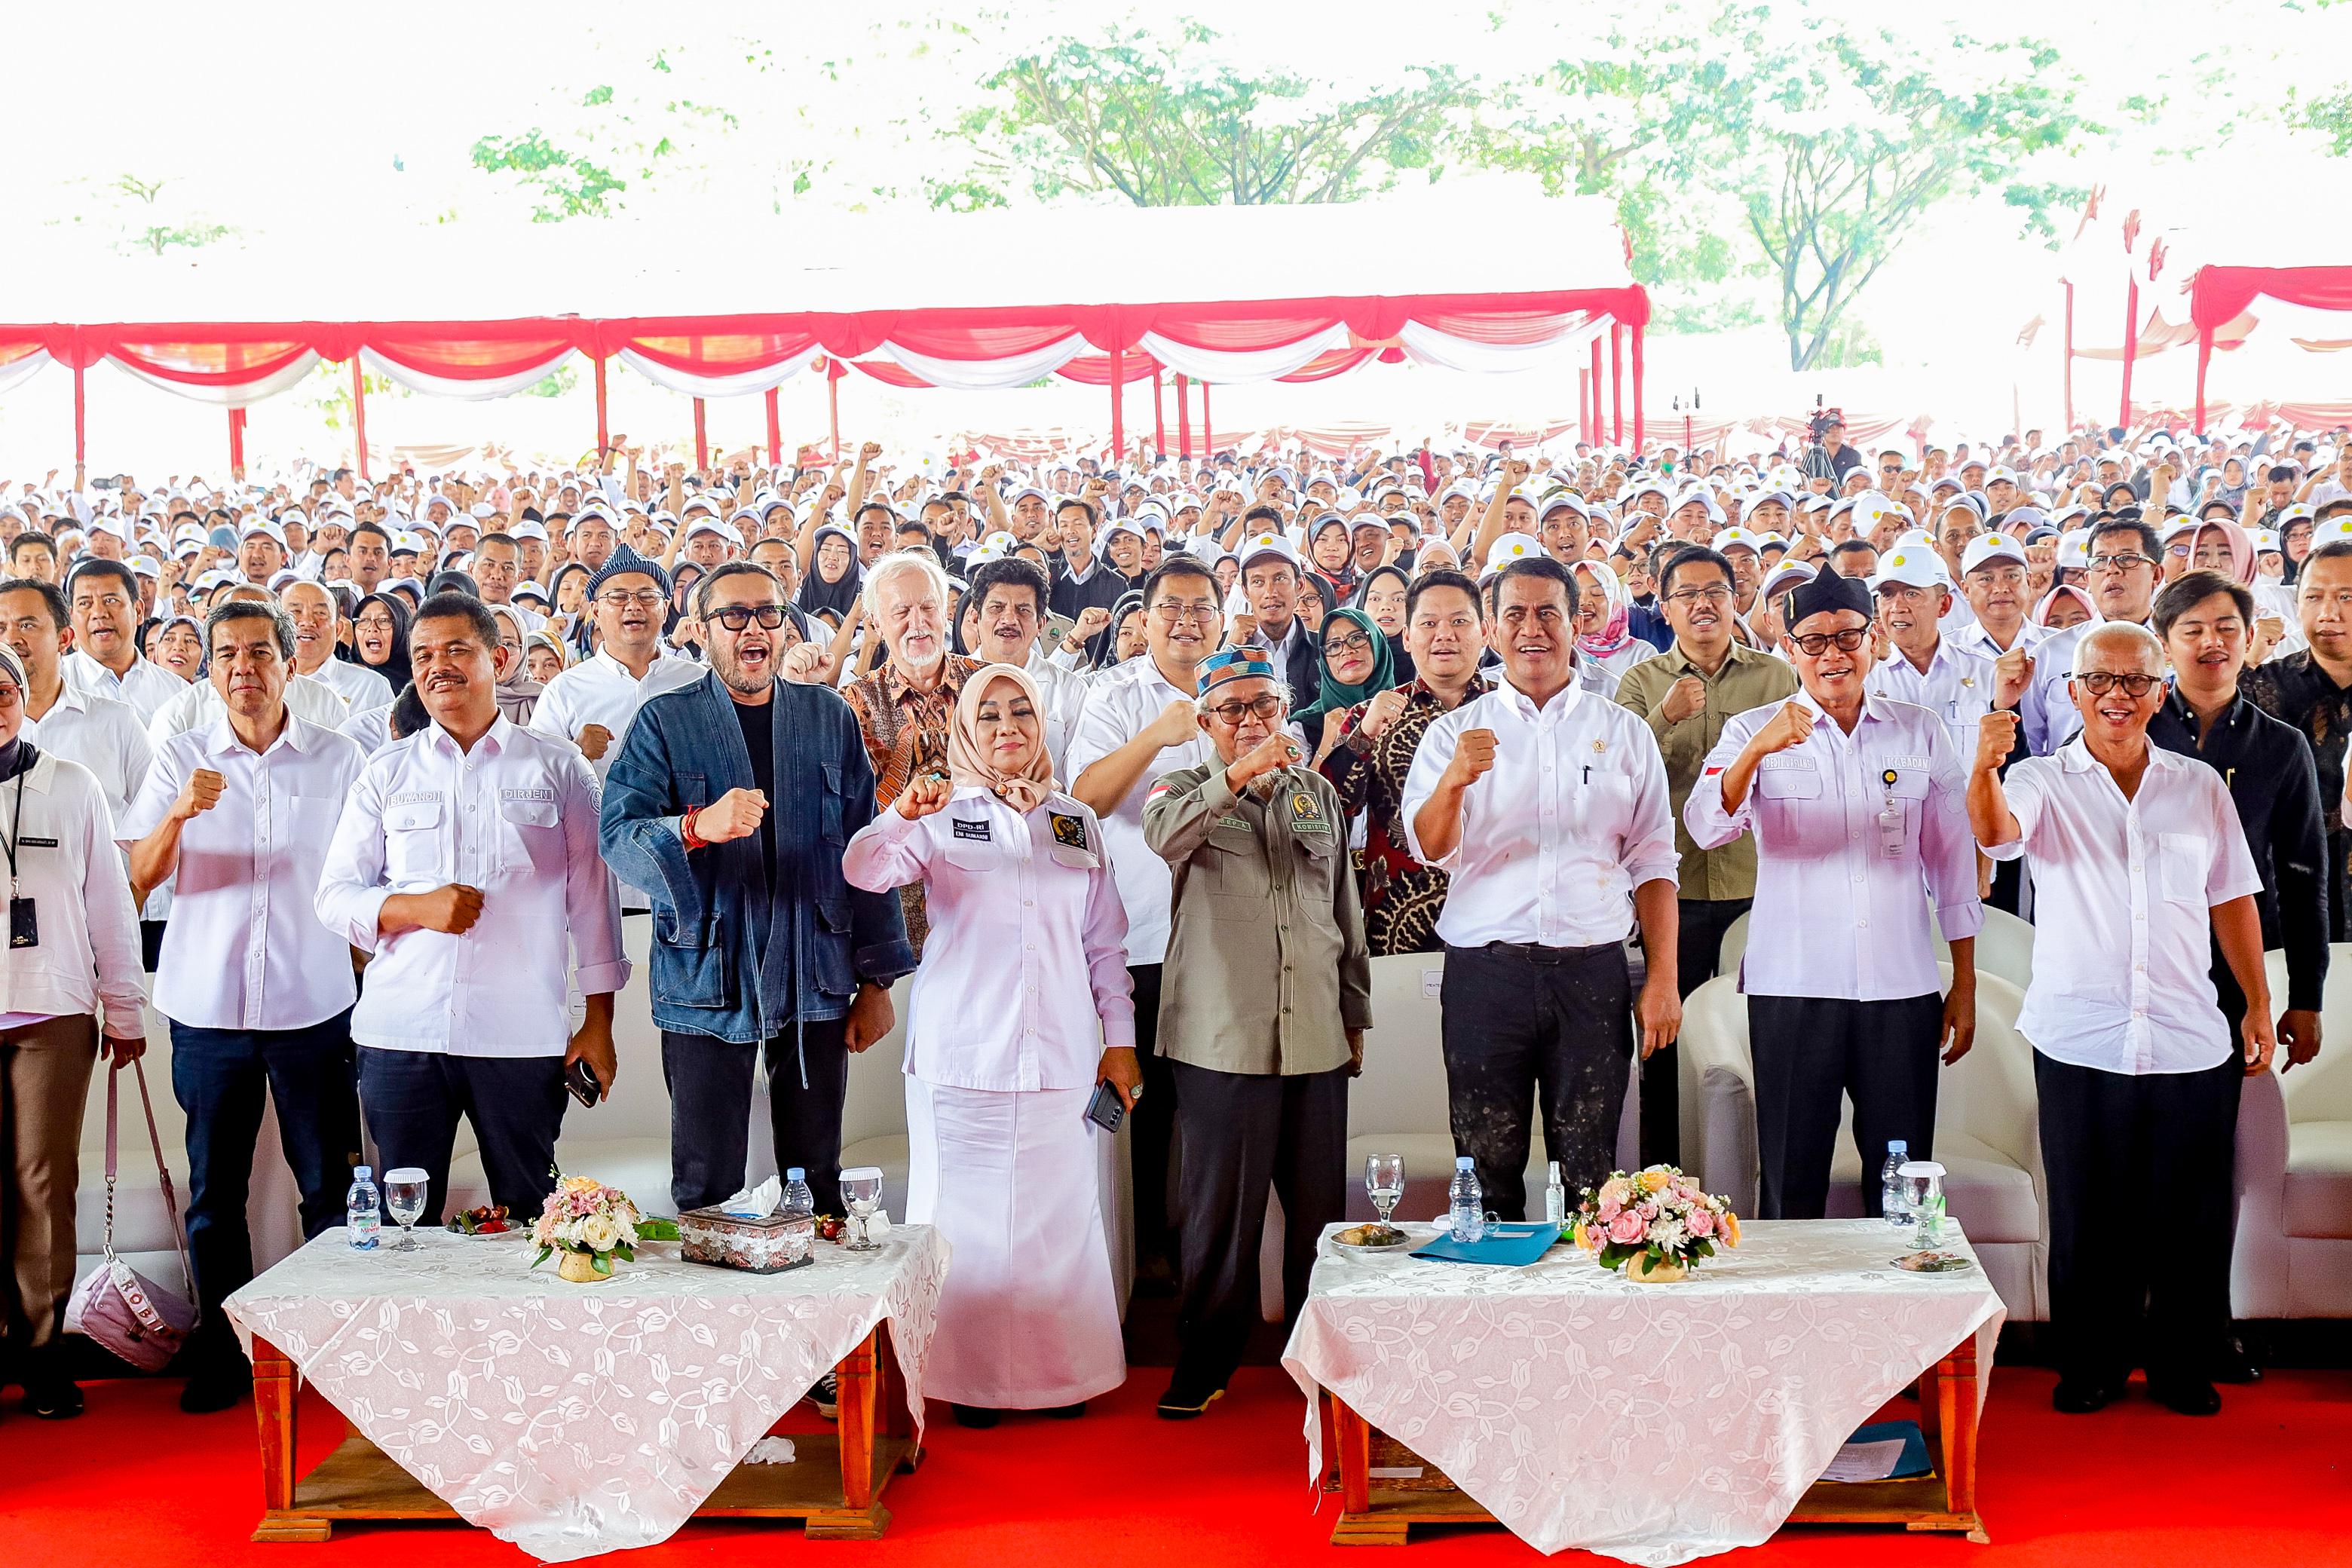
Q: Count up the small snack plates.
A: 3